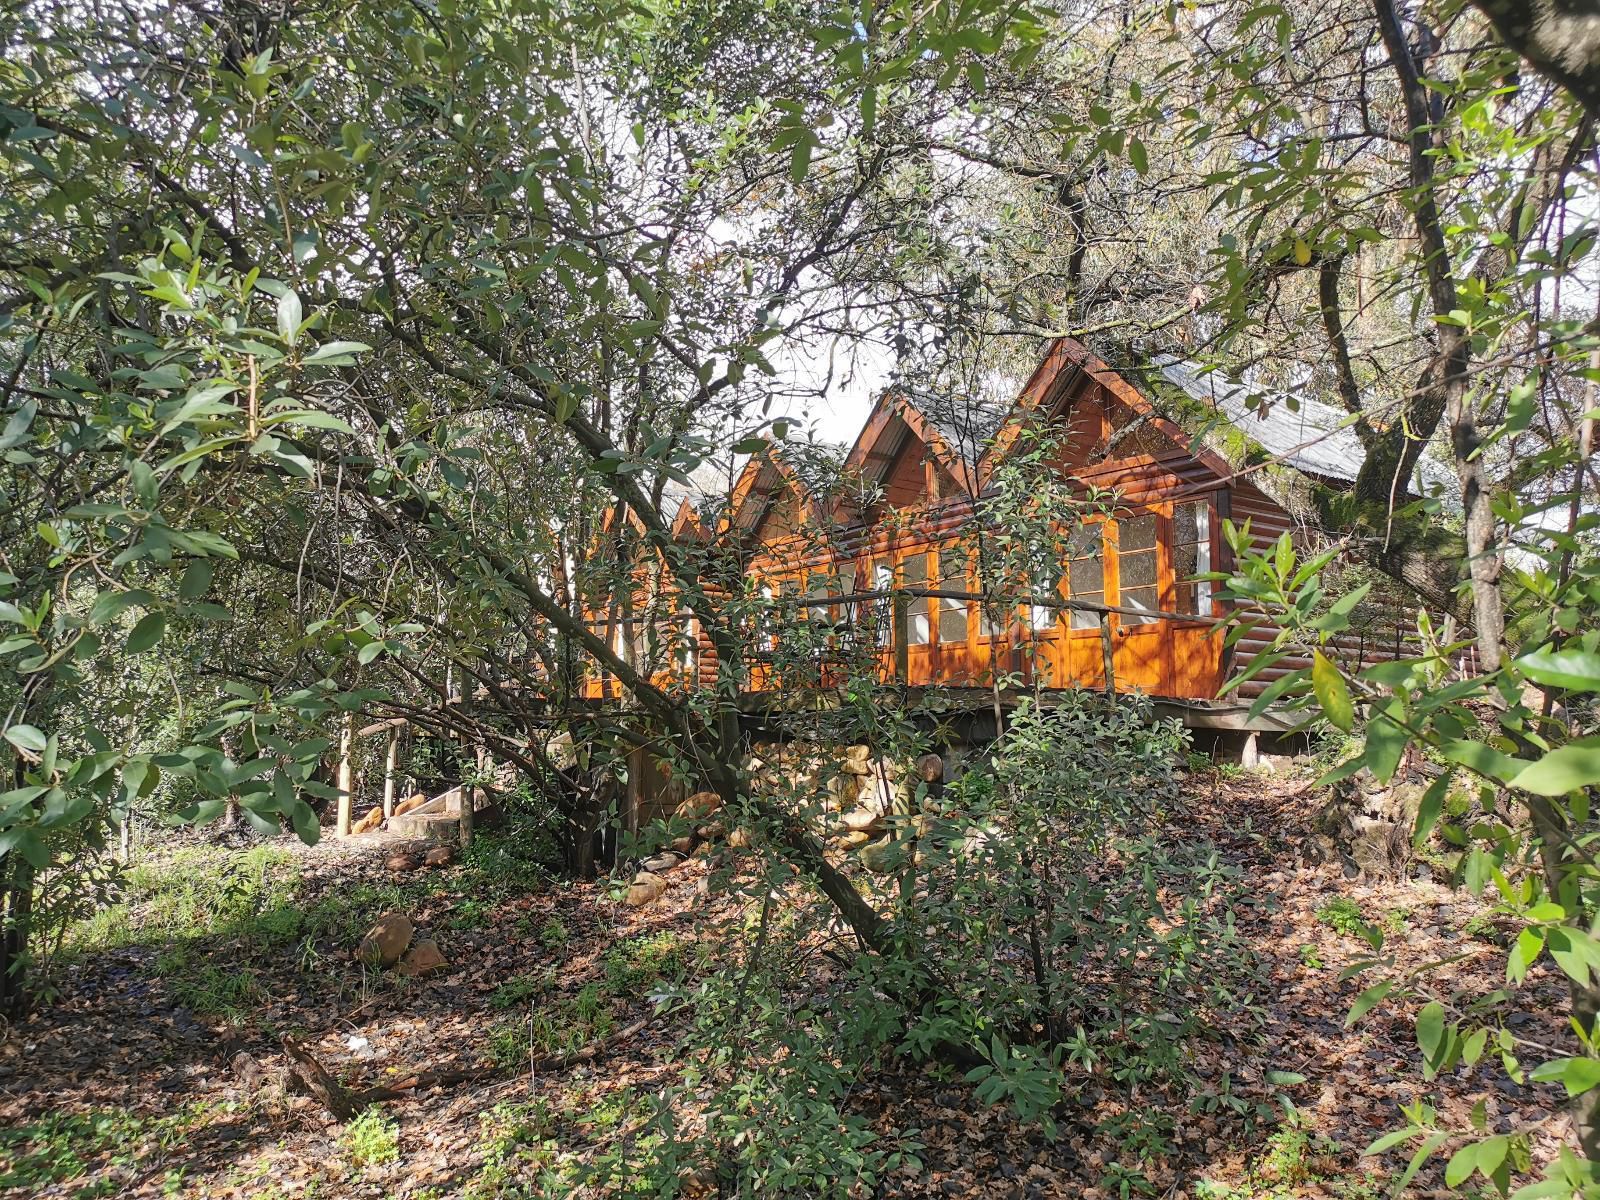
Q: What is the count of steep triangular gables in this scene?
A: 5